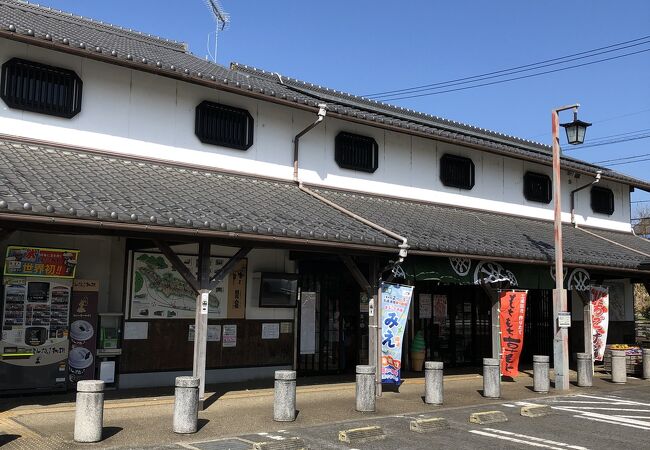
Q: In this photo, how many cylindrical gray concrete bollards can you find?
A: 10